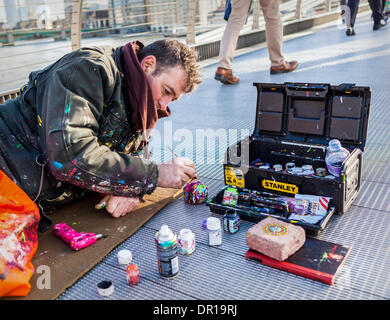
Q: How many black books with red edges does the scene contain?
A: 1